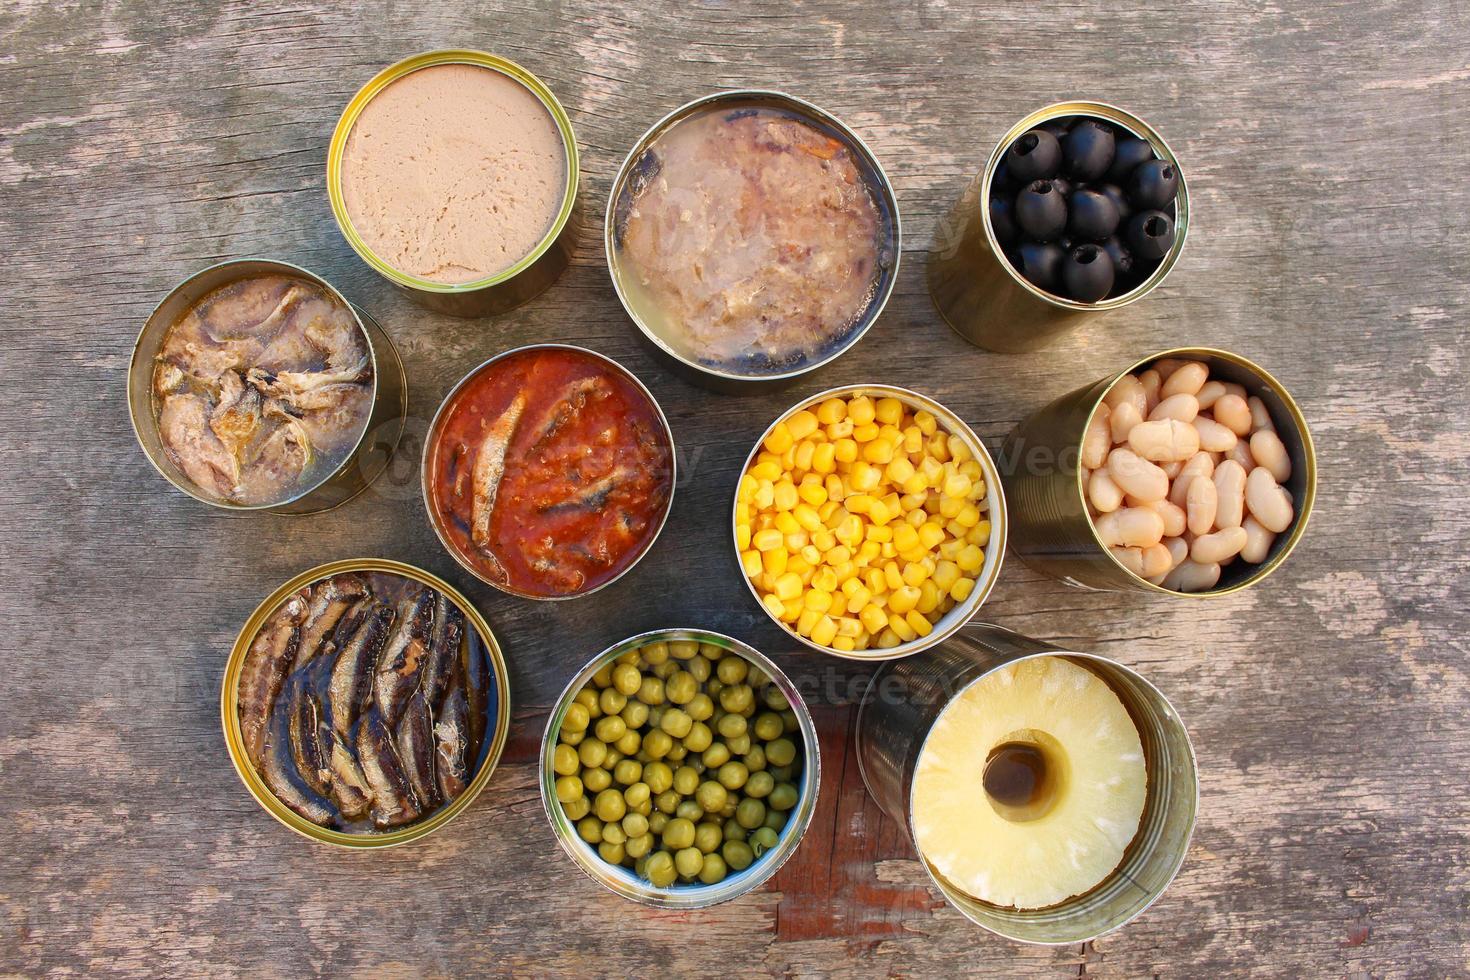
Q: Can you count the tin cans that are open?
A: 10